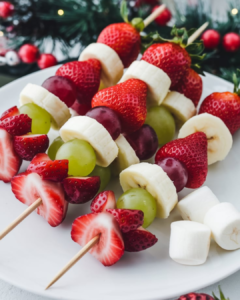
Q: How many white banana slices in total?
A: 8